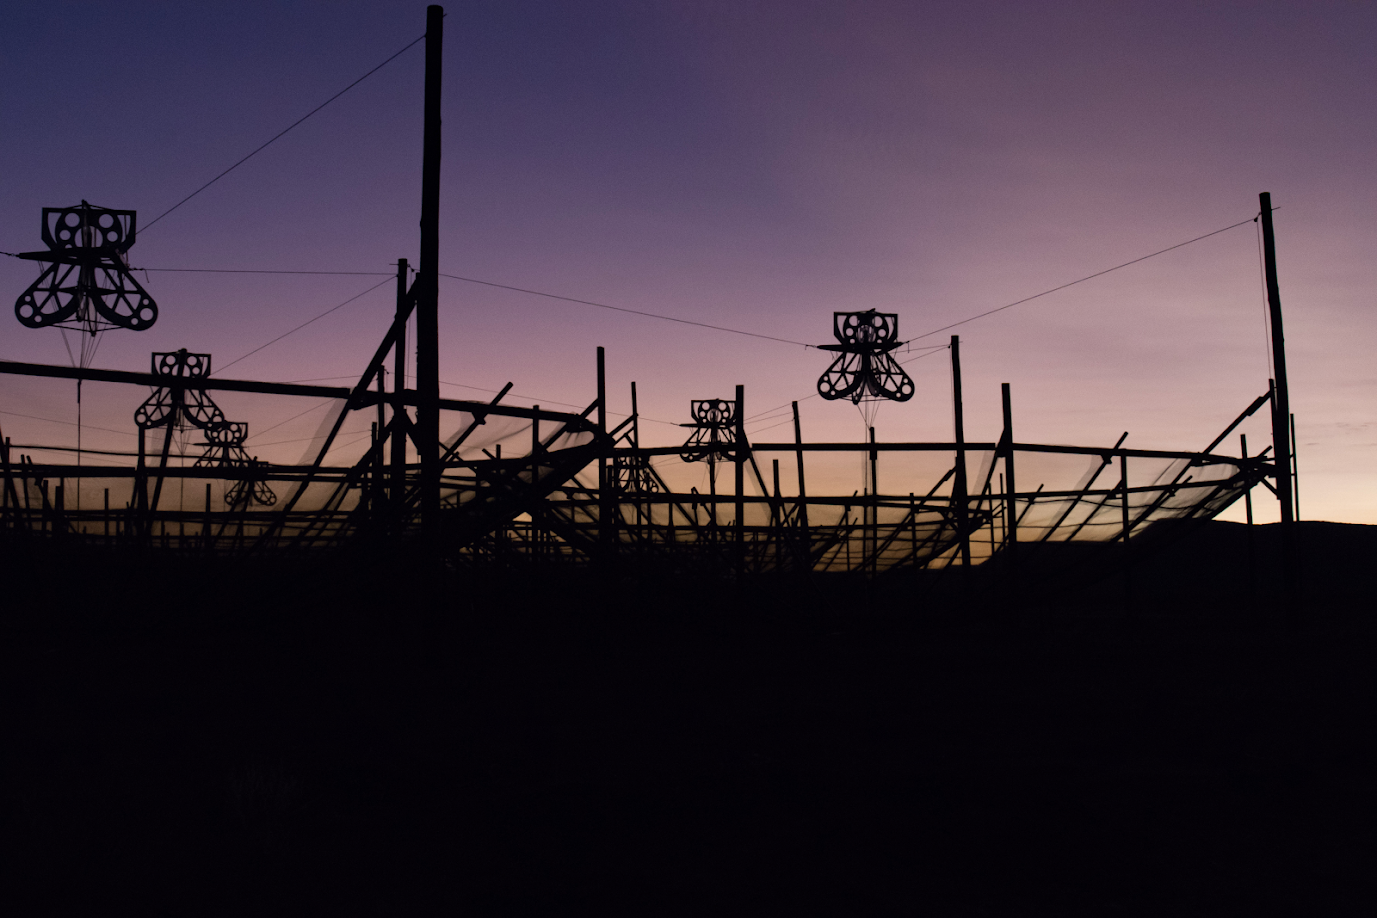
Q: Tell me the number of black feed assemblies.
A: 7